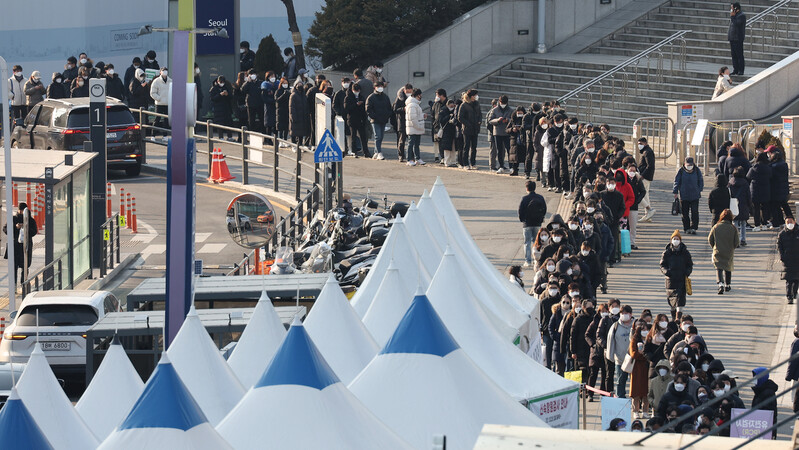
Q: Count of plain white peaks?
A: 11